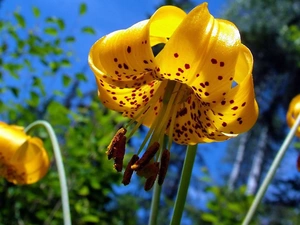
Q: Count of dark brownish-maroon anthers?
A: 6